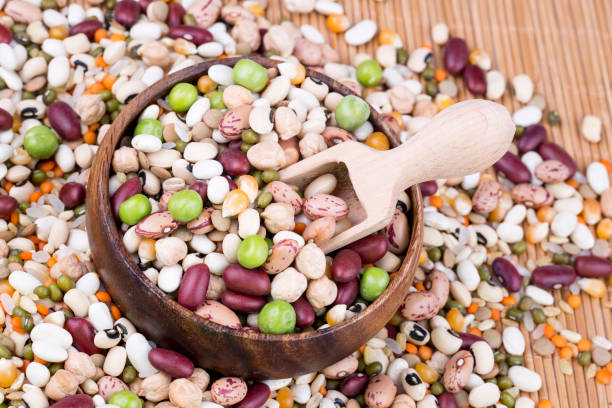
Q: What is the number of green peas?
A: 13